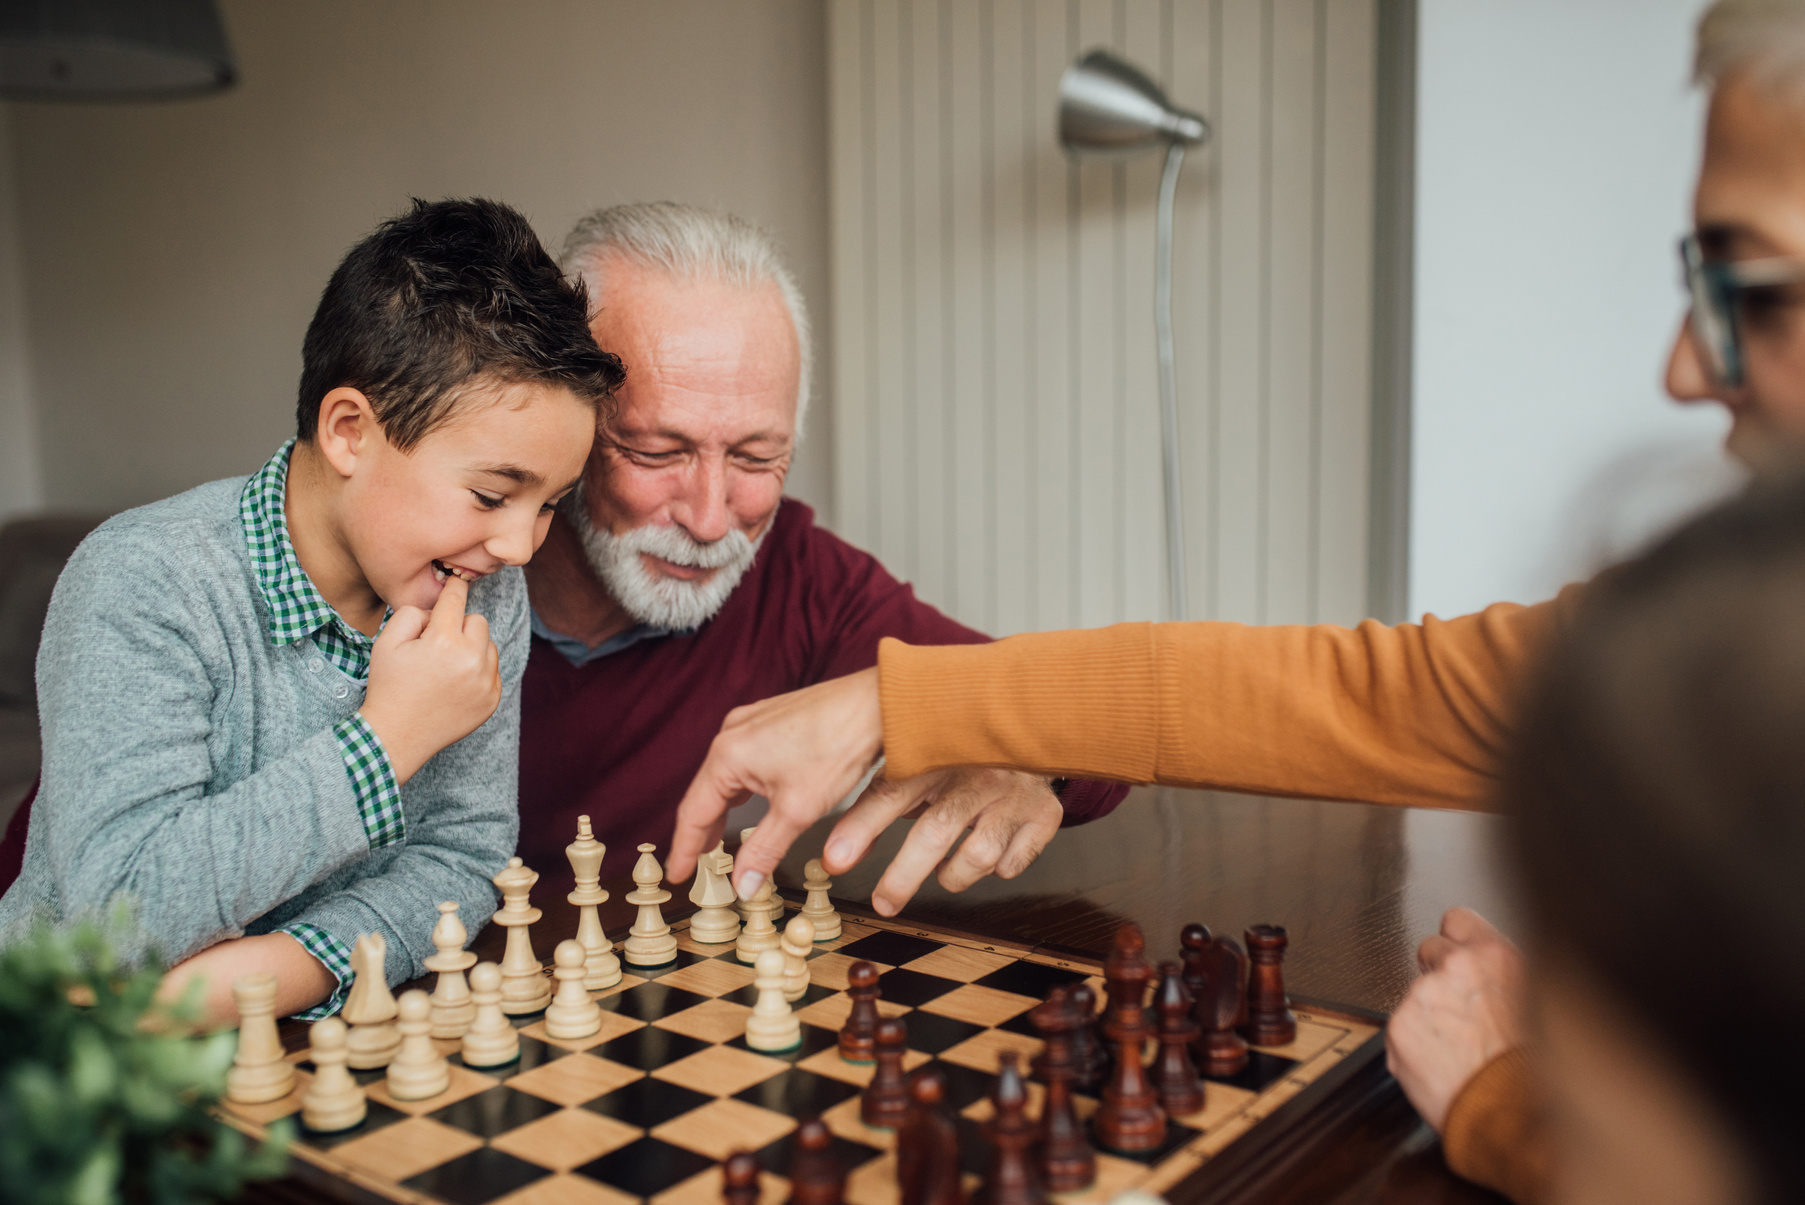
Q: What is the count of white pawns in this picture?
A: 8